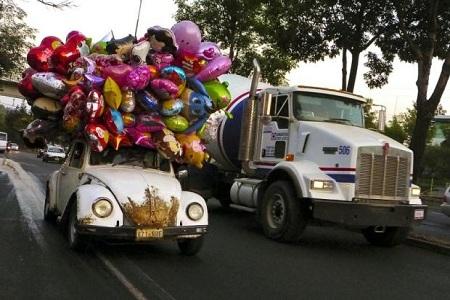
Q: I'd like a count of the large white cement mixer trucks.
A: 1